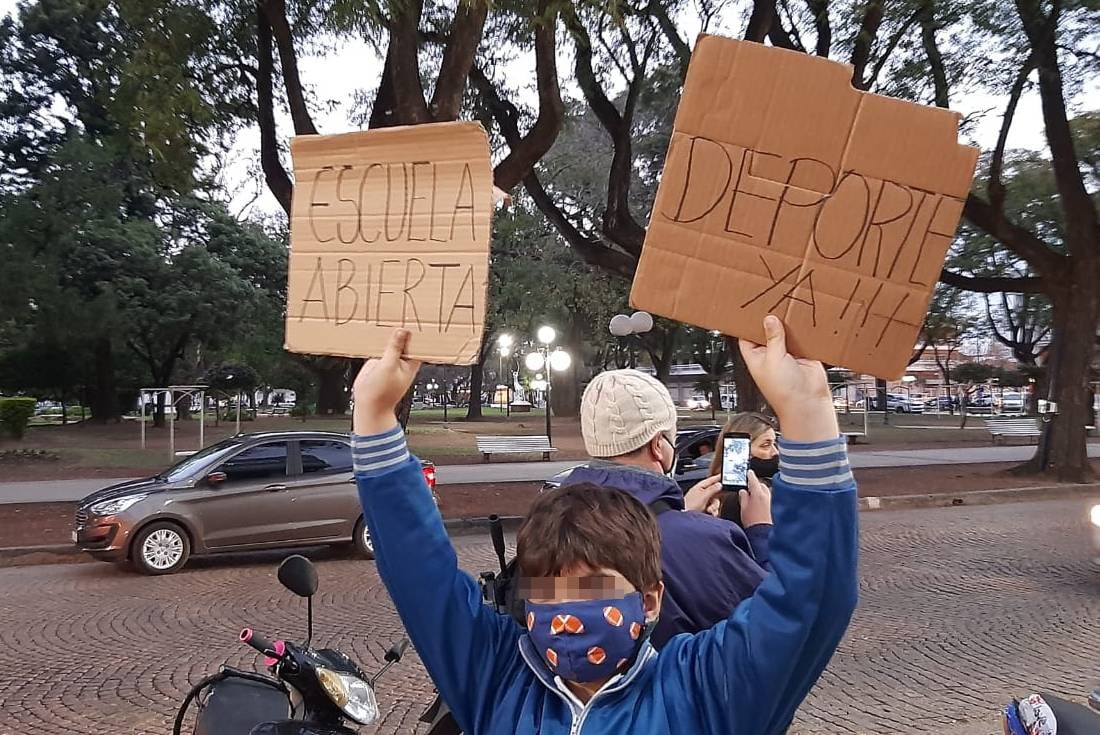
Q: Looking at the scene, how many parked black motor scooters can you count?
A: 1